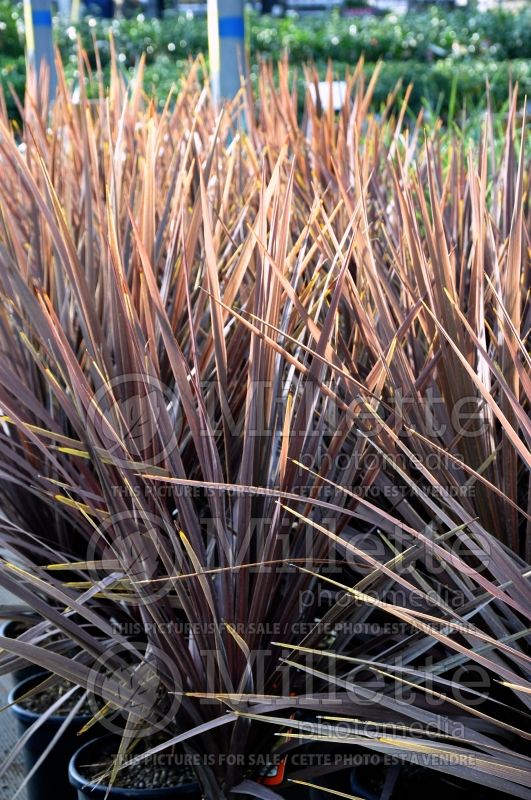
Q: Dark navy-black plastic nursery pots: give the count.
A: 4